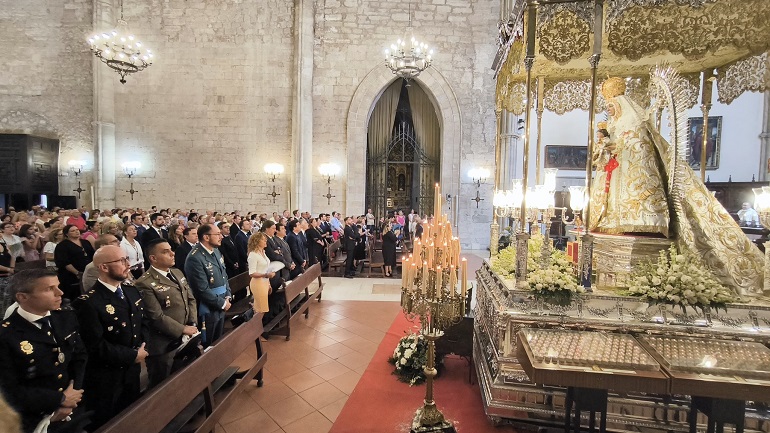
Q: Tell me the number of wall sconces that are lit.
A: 5